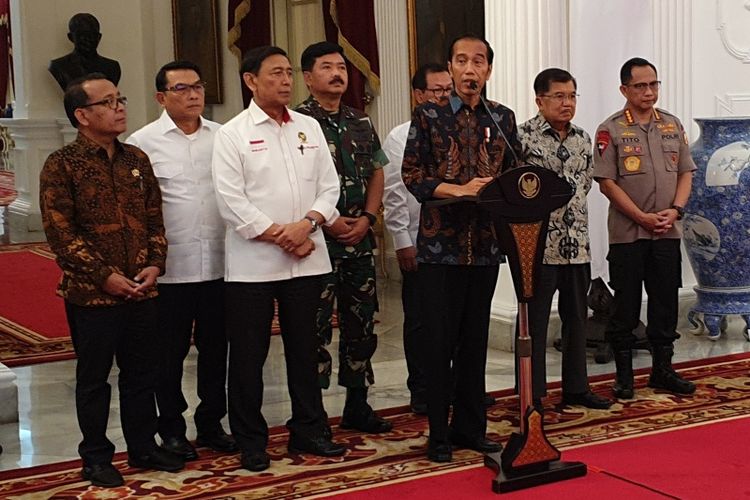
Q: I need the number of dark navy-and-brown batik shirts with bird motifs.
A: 1